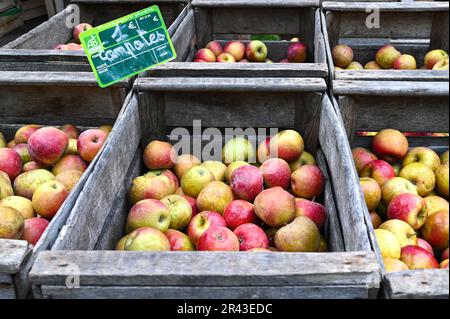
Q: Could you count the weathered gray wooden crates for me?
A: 6